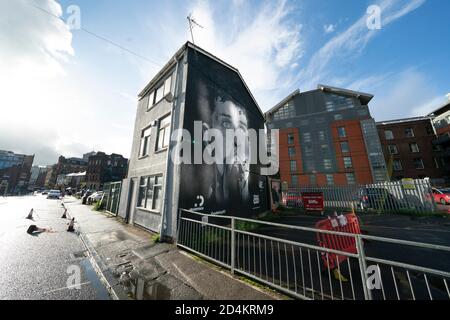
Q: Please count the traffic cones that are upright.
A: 3